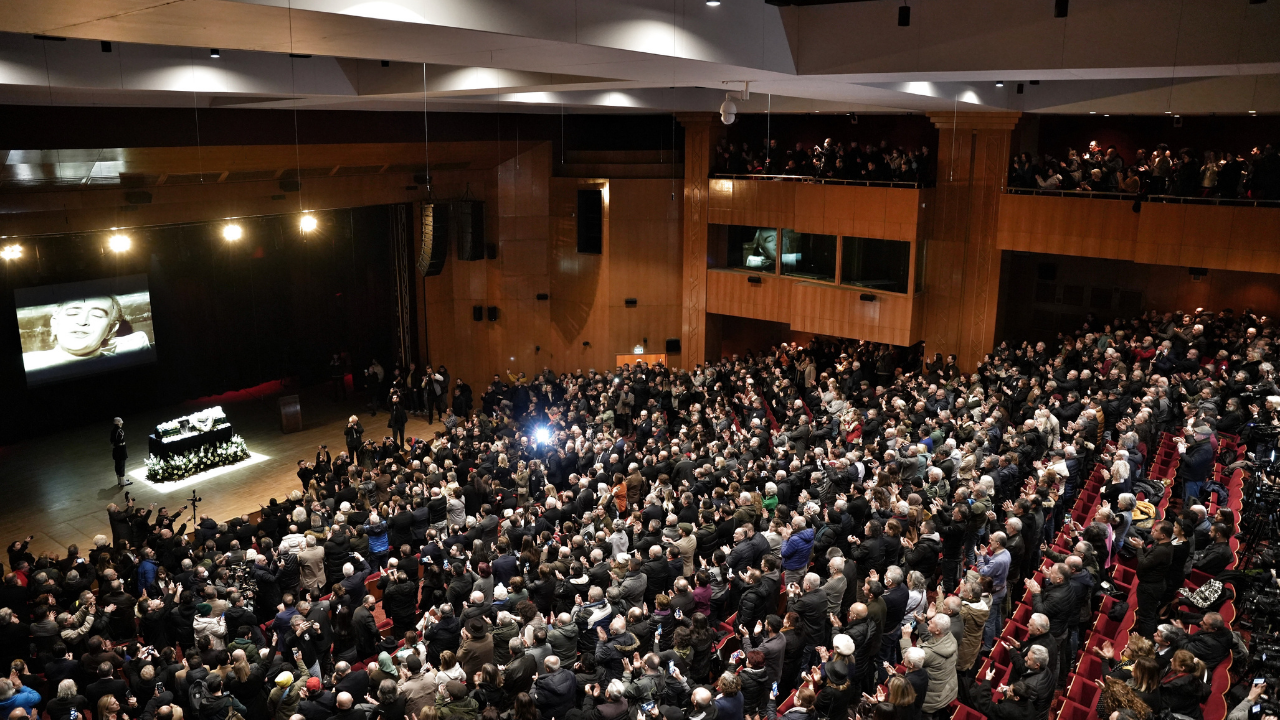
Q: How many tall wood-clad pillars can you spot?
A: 2